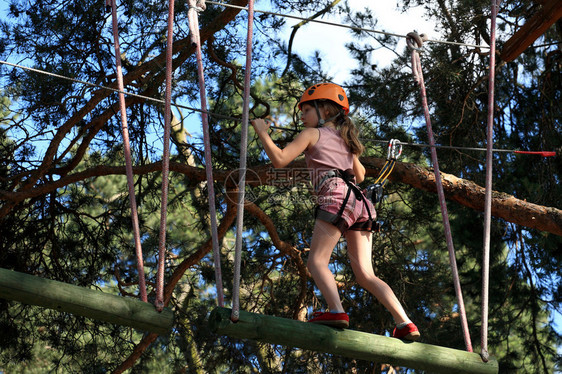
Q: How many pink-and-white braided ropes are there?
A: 6